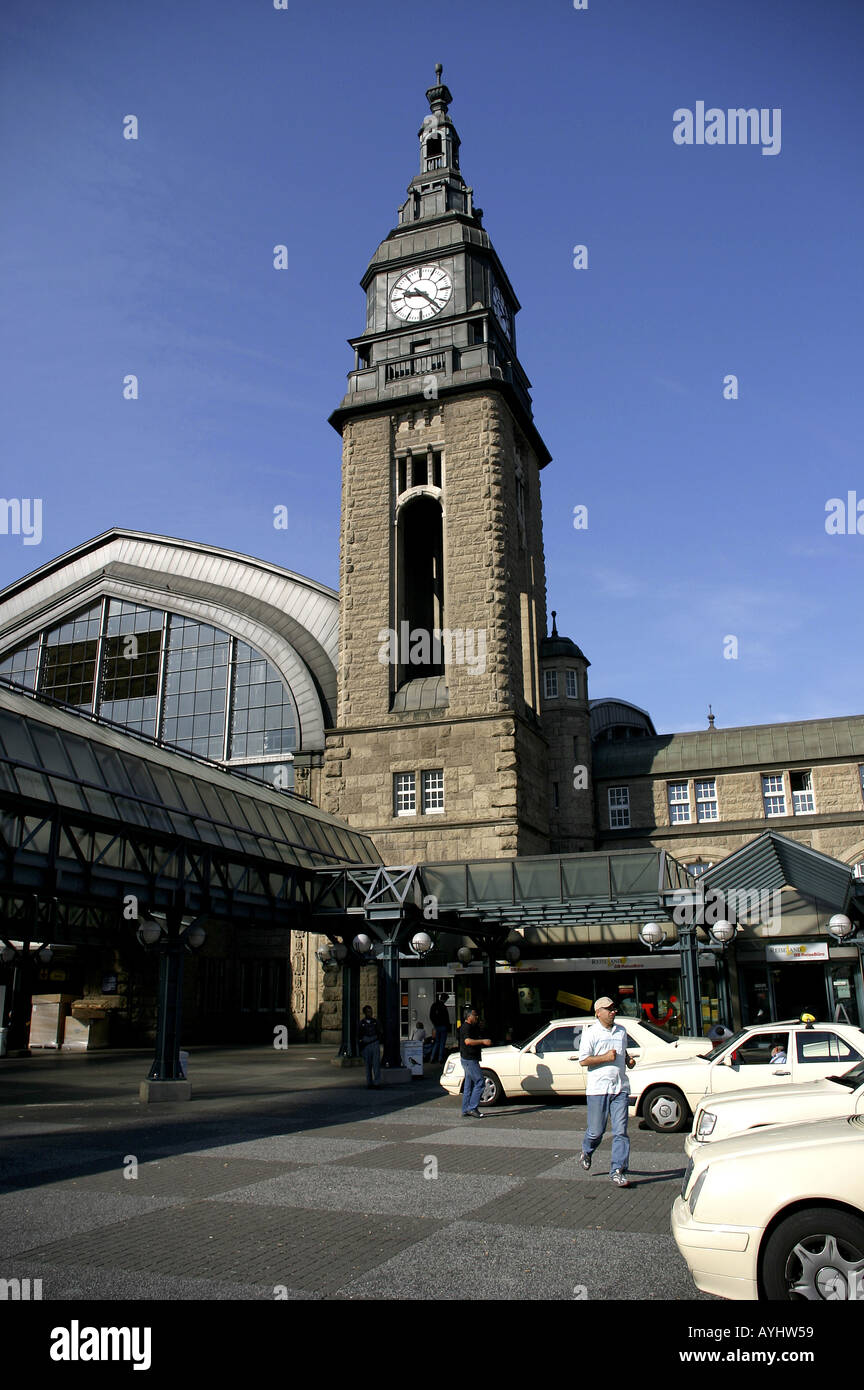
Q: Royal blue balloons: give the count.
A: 0